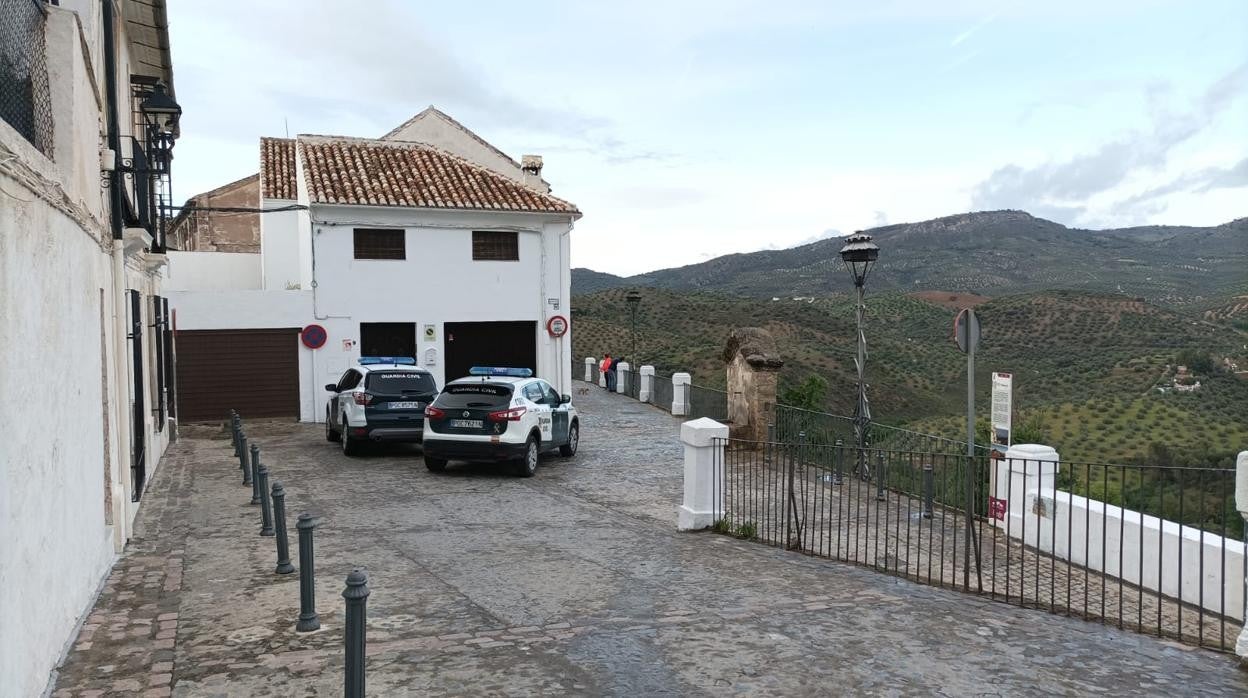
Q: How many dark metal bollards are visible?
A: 14